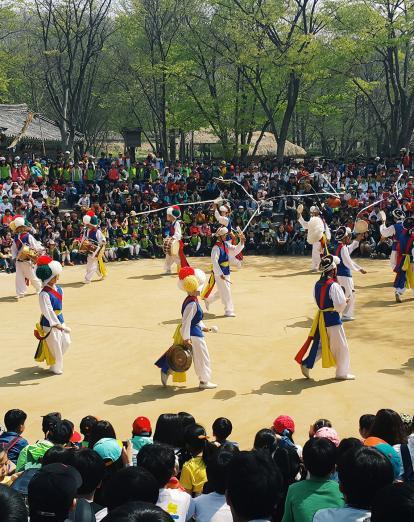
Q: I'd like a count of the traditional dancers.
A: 12